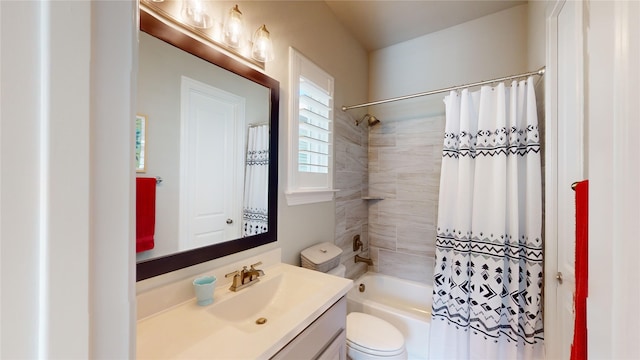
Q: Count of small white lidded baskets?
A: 1